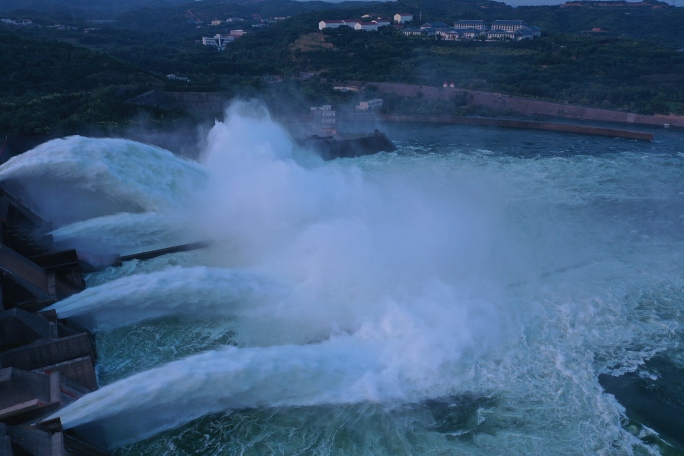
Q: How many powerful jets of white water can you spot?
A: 4